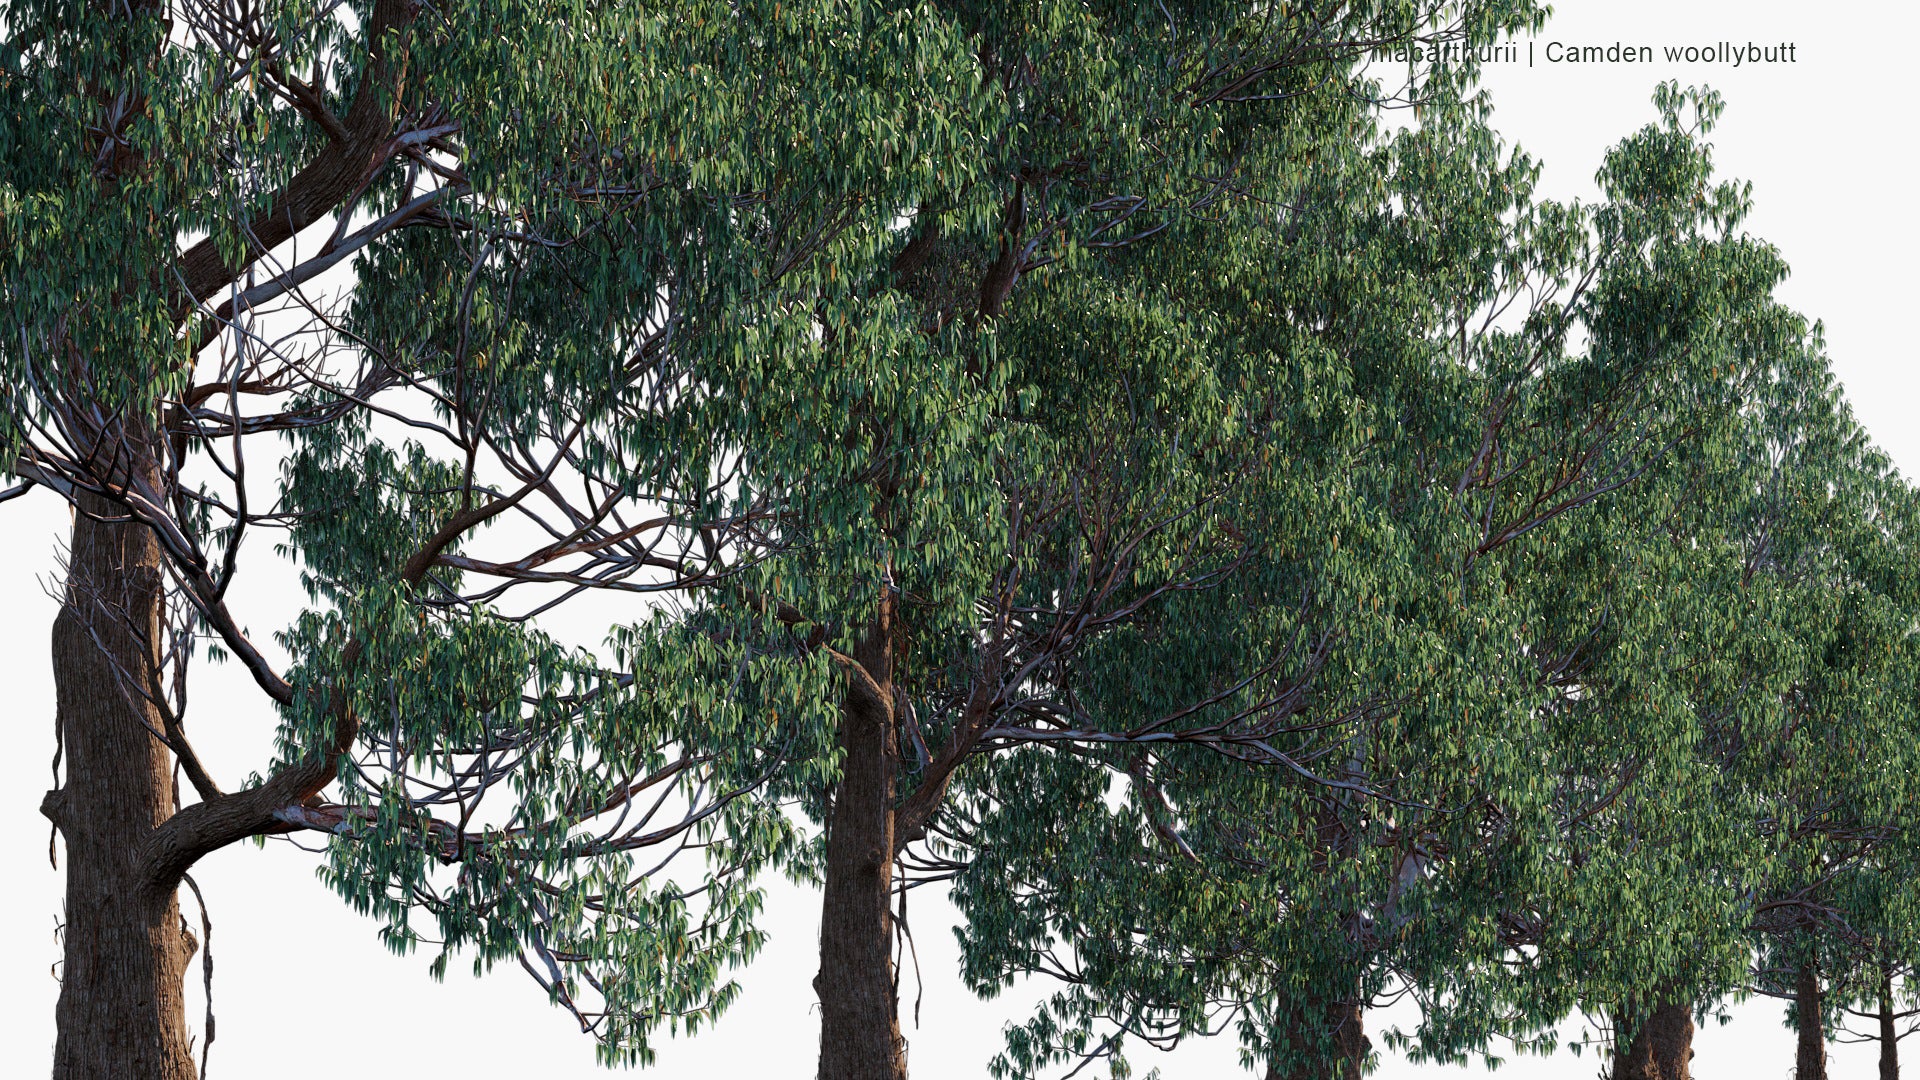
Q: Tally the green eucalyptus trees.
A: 6